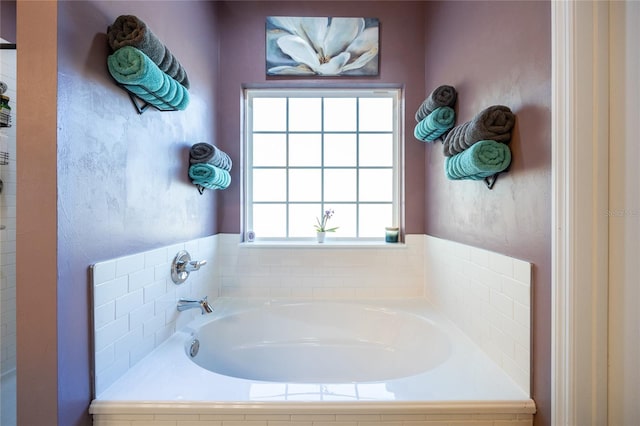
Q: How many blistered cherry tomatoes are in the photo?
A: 0